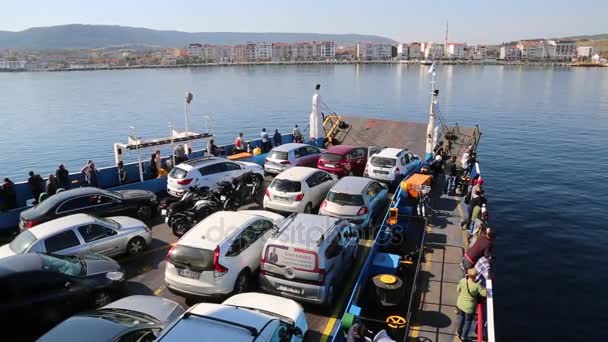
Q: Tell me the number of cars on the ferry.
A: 13